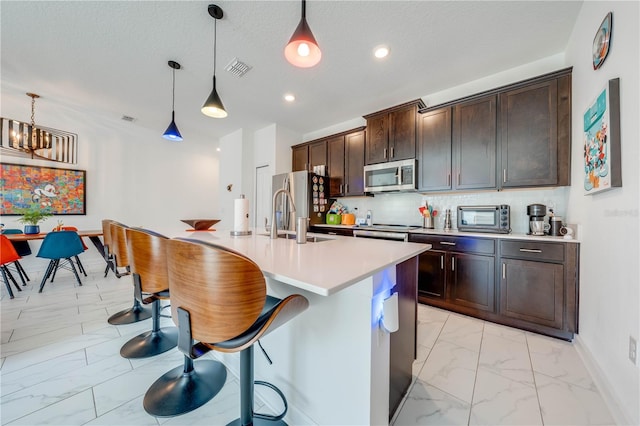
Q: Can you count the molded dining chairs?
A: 4